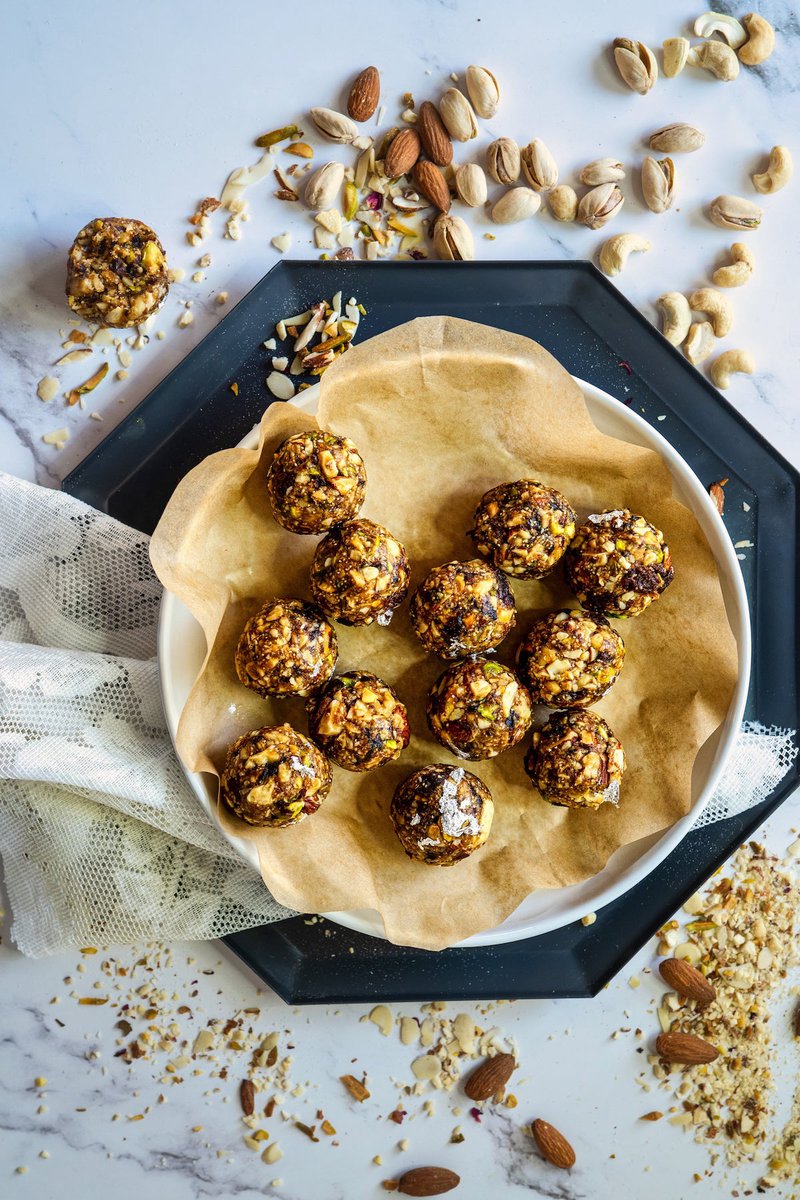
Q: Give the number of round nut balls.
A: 13